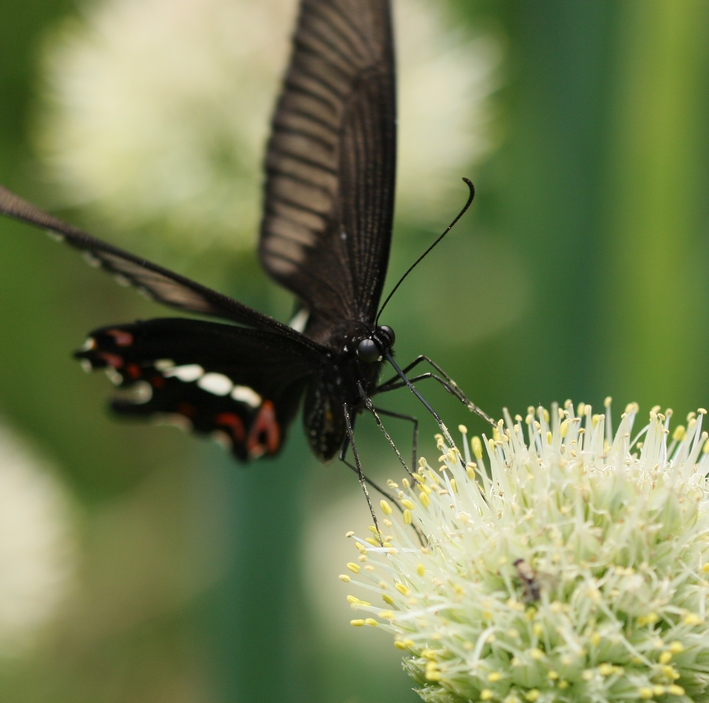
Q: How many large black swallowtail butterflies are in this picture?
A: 1